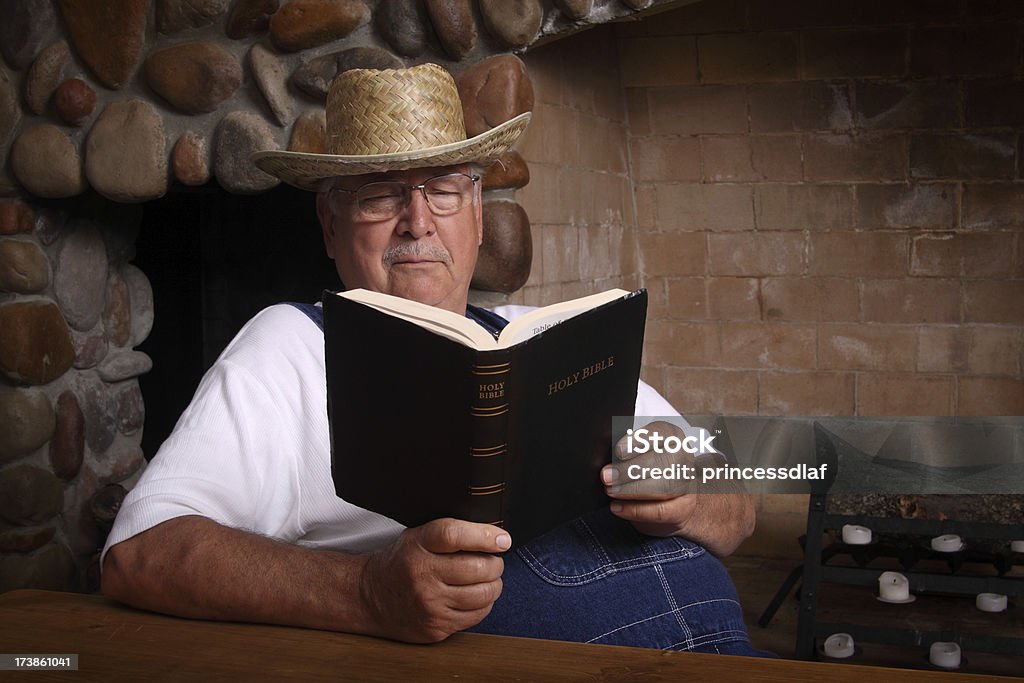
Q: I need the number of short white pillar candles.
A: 7